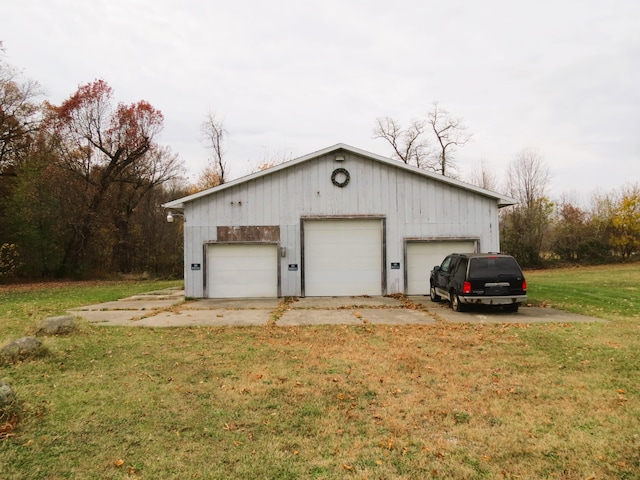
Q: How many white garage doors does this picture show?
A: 3